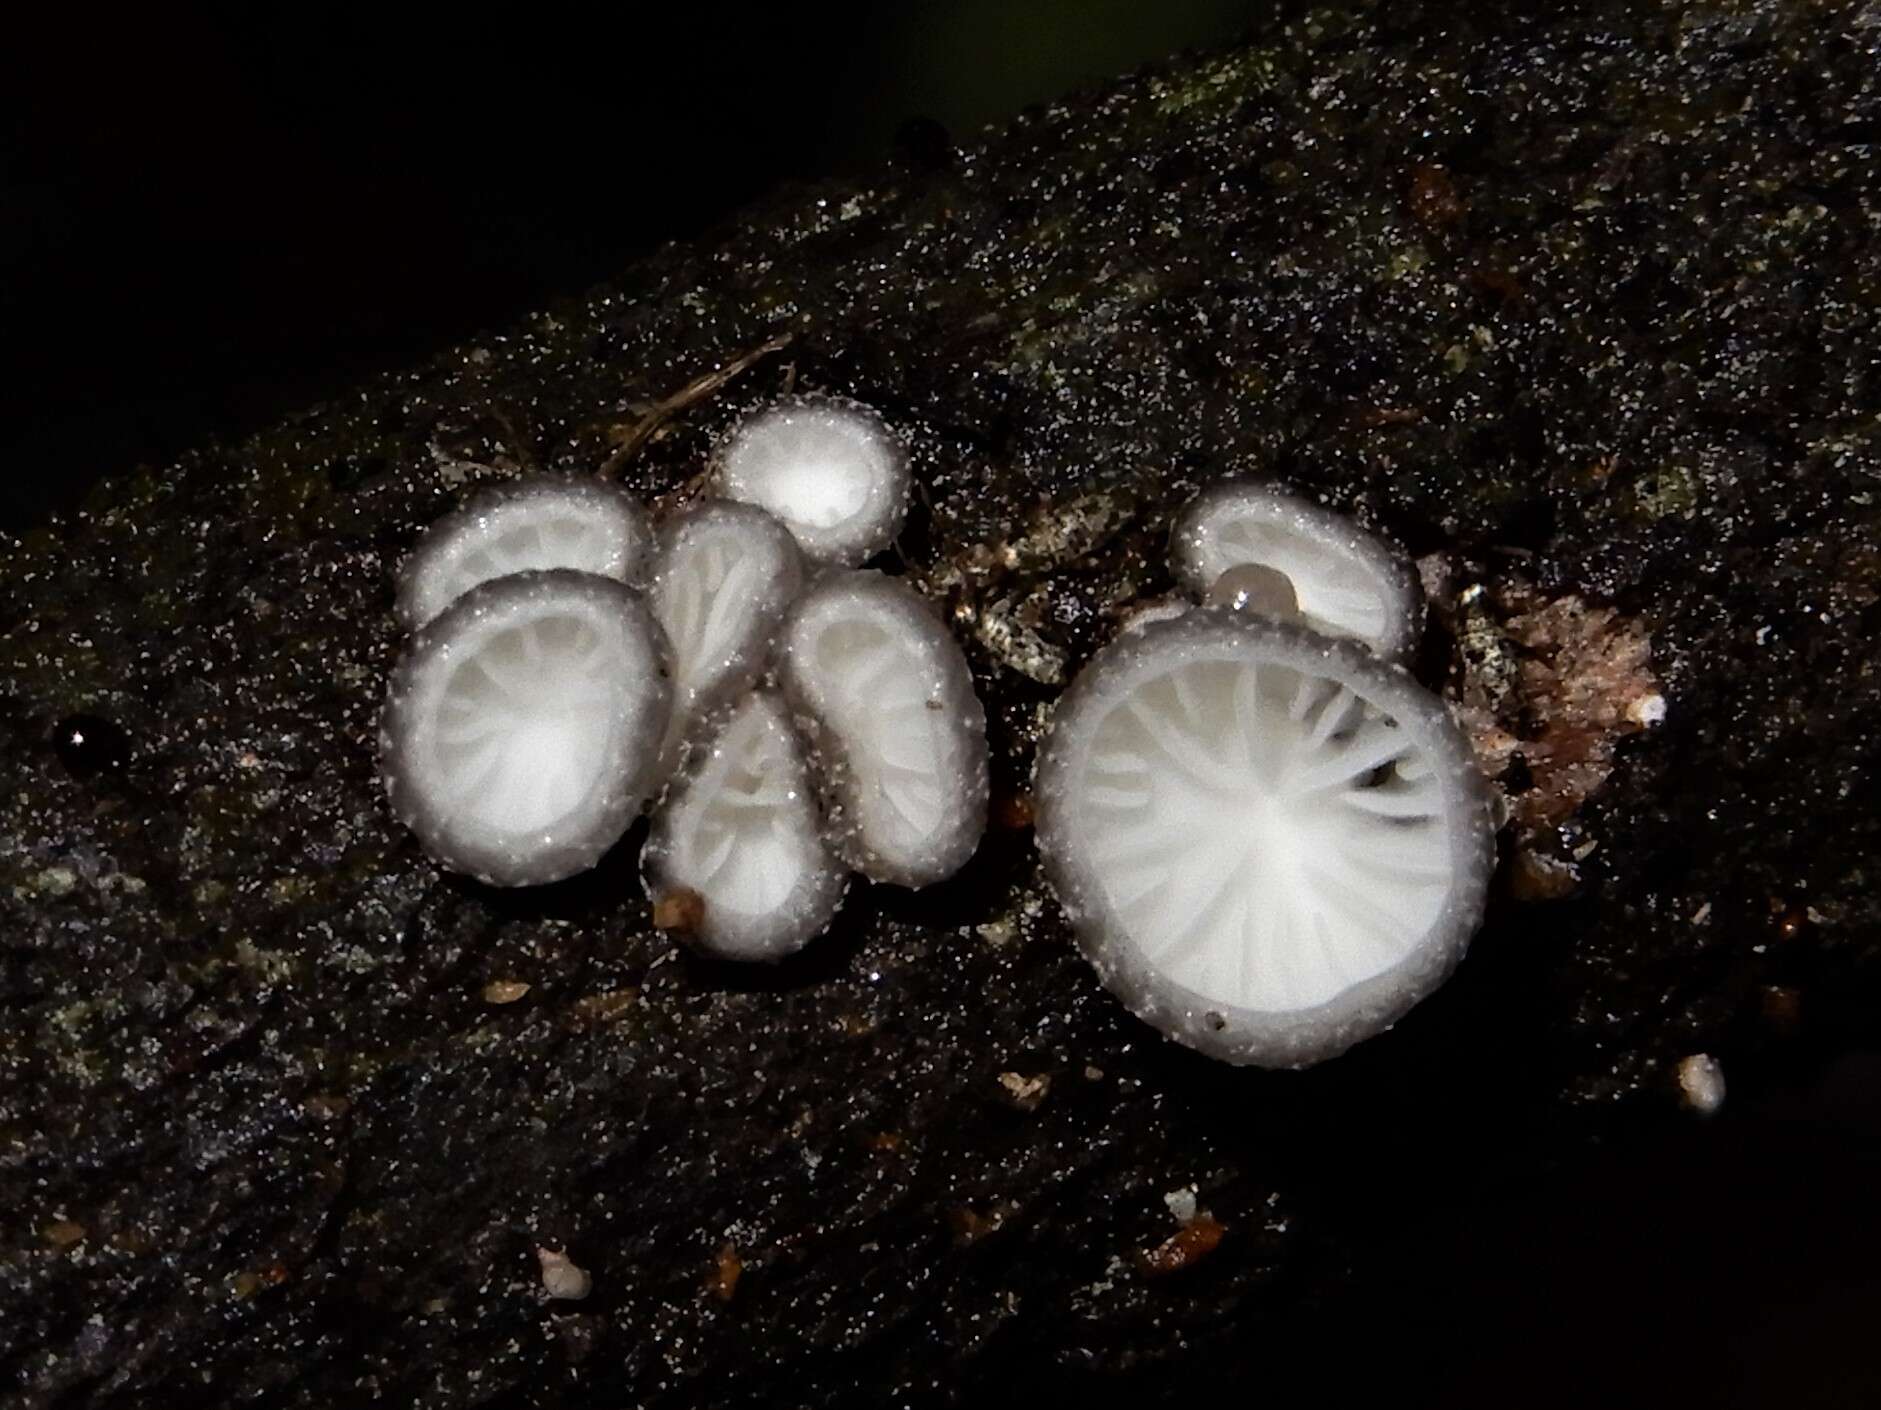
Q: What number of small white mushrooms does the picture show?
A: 8